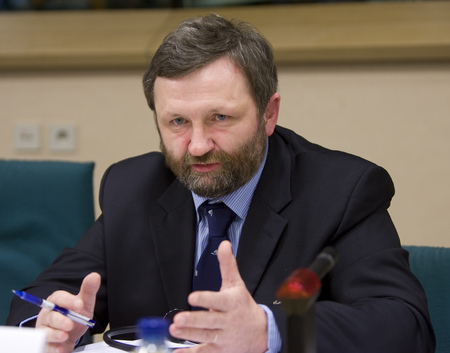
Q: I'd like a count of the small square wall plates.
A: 2